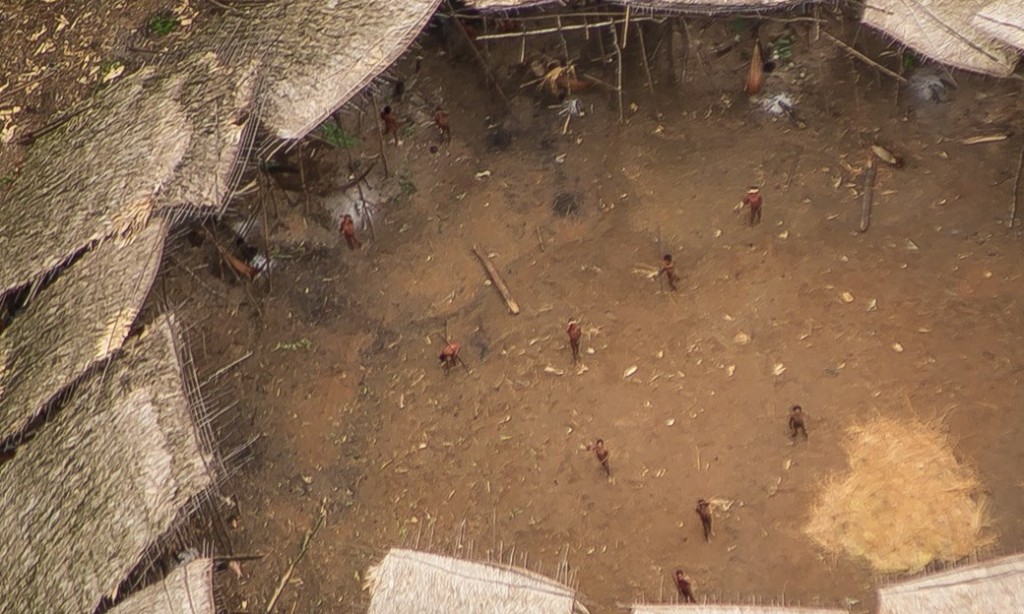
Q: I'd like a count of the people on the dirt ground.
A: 11